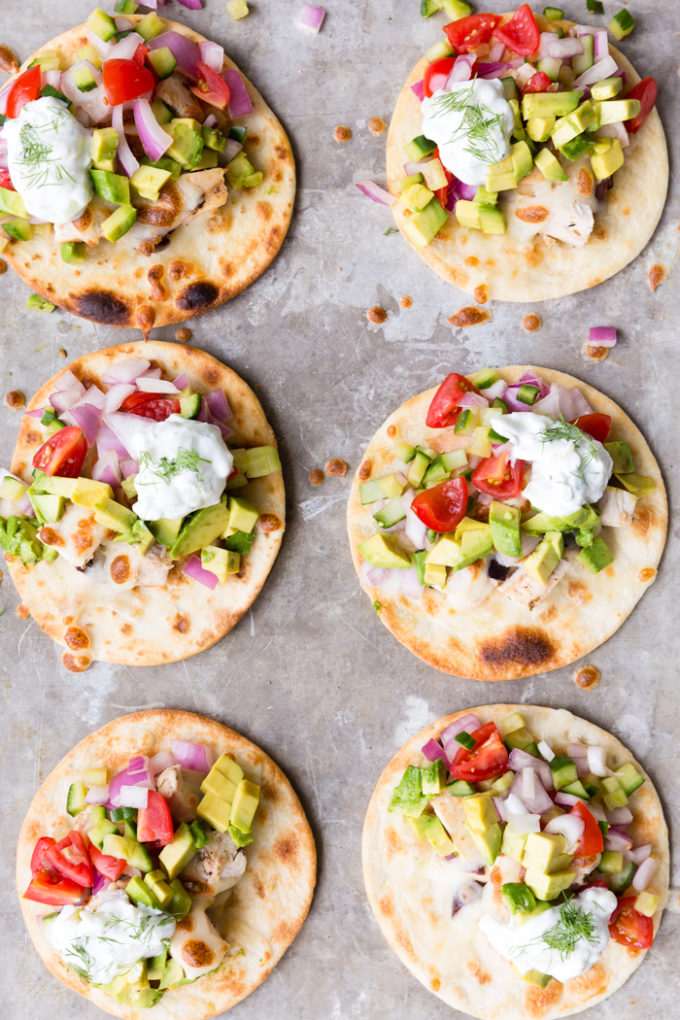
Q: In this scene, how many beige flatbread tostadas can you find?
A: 6